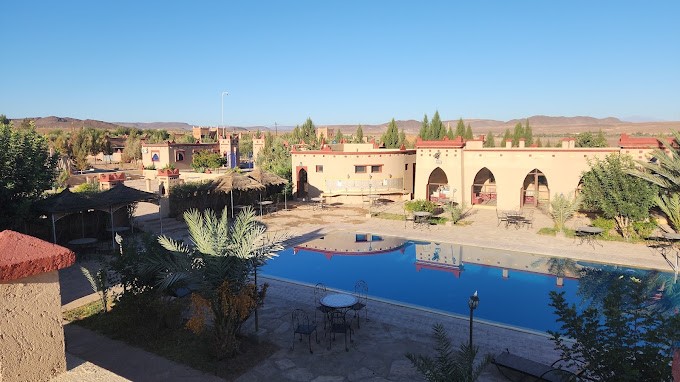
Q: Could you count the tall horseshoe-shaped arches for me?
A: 3